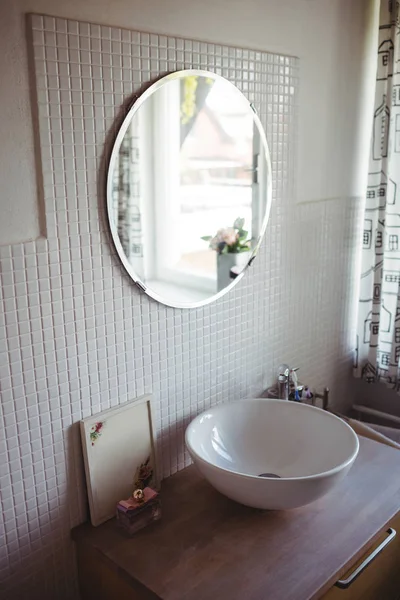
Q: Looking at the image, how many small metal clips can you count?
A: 4